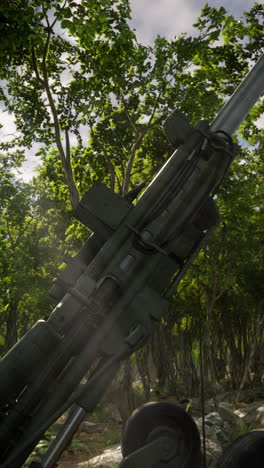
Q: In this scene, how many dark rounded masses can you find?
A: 2